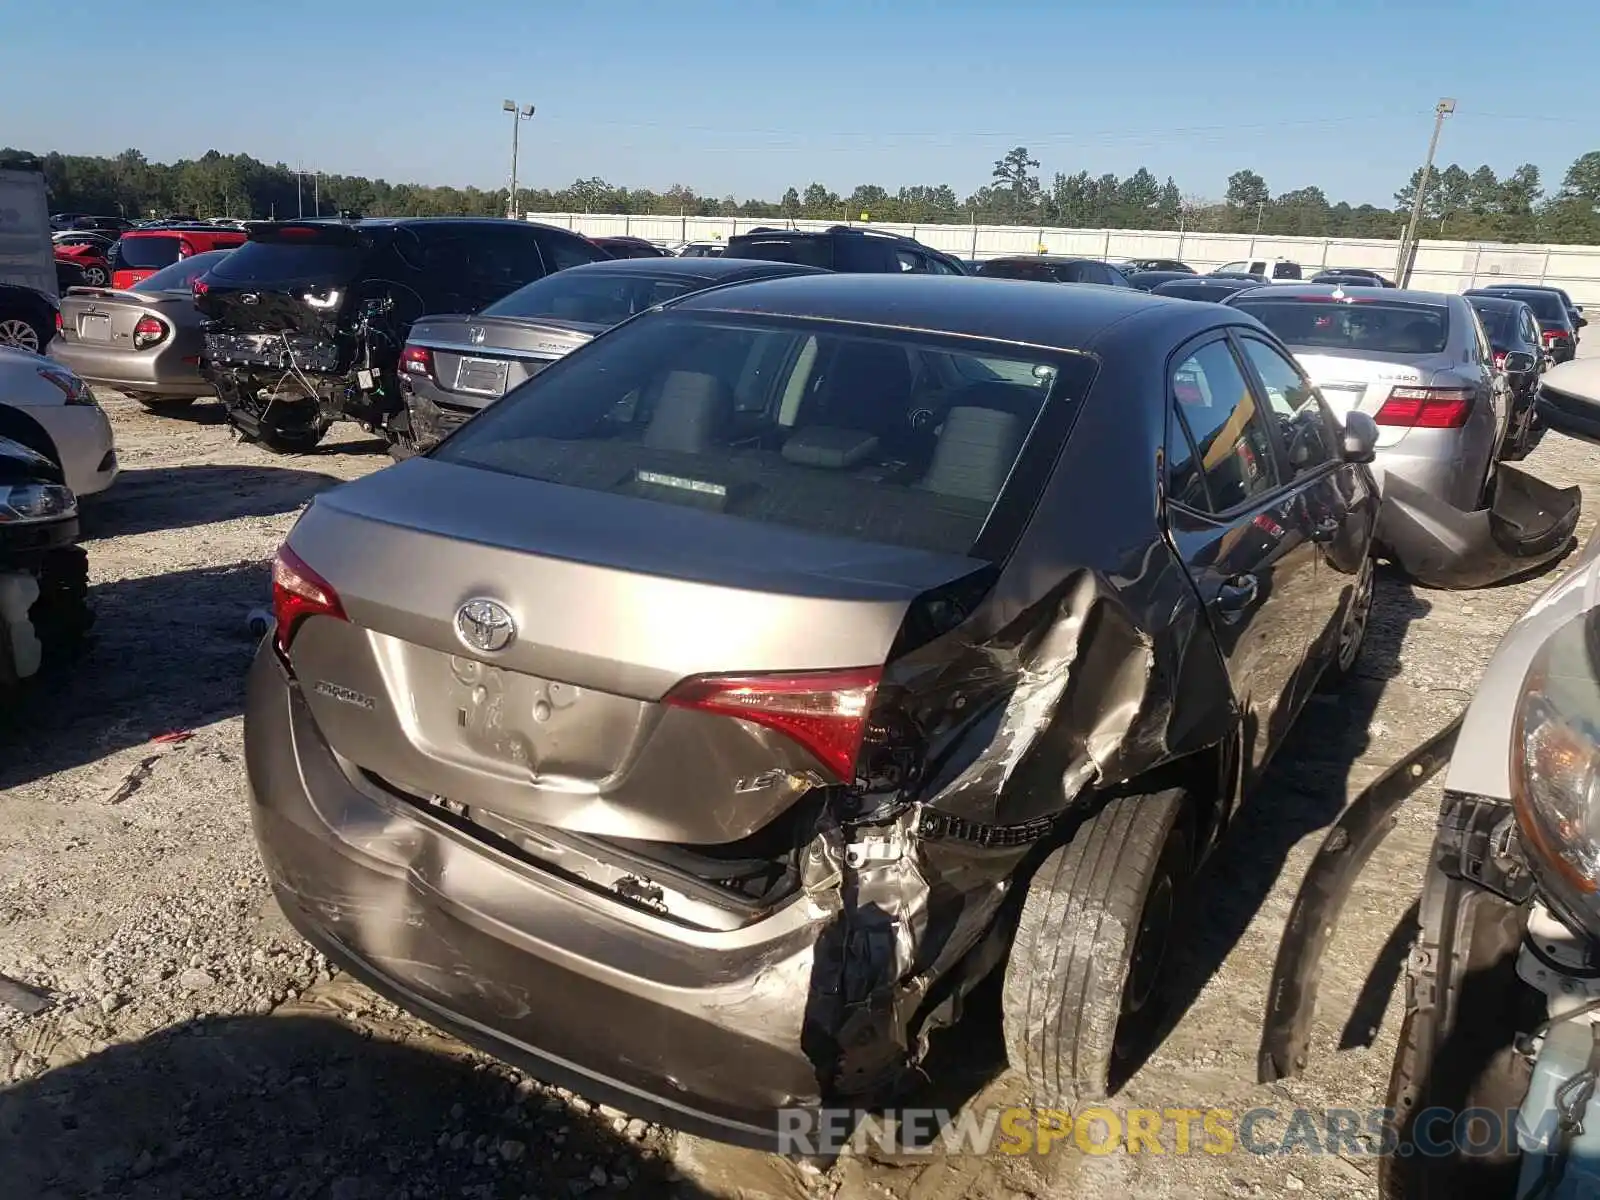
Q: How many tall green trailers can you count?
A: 0